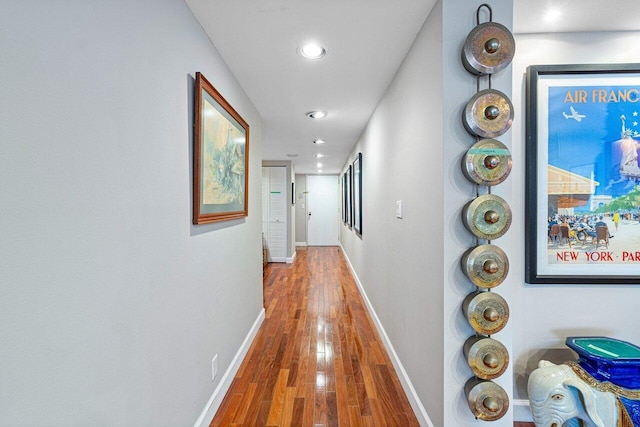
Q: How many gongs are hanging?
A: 8